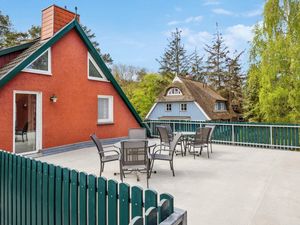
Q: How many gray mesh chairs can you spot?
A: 8